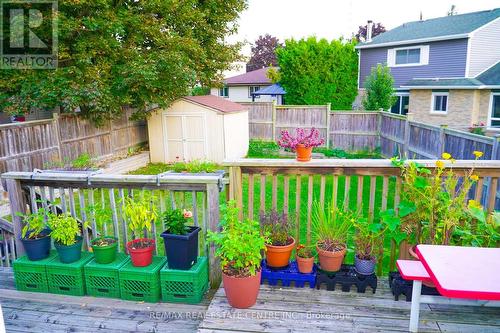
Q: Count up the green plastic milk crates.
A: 5